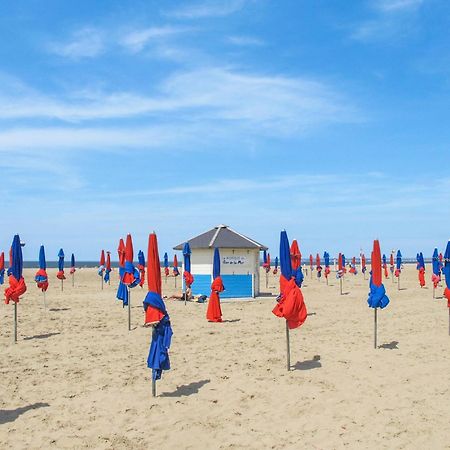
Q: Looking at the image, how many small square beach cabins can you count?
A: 1